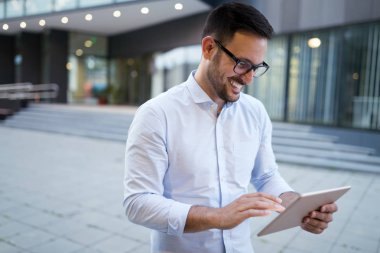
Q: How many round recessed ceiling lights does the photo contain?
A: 8